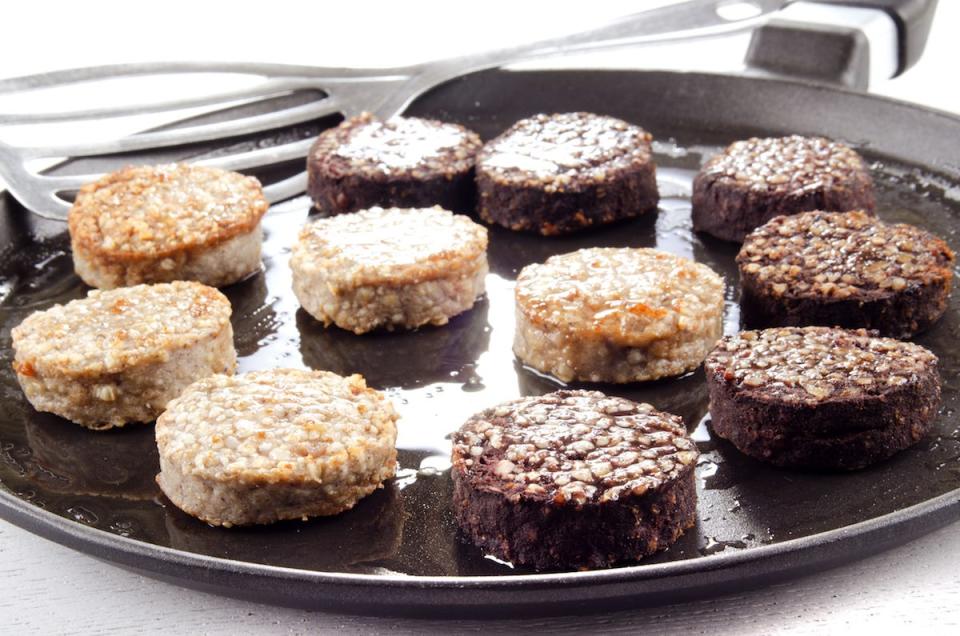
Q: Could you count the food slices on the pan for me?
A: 11